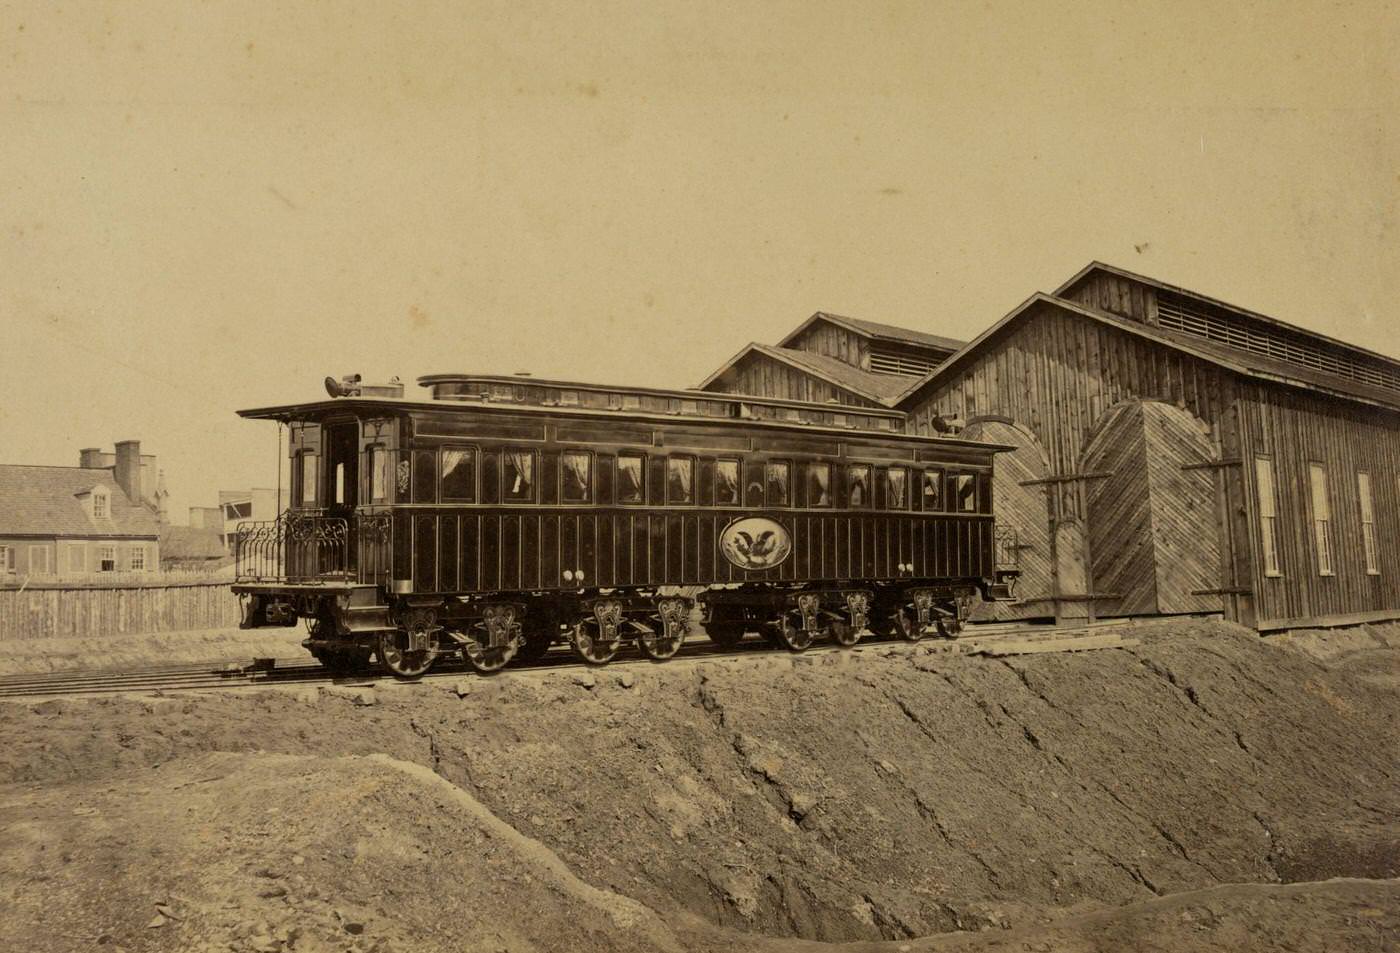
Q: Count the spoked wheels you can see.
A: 8